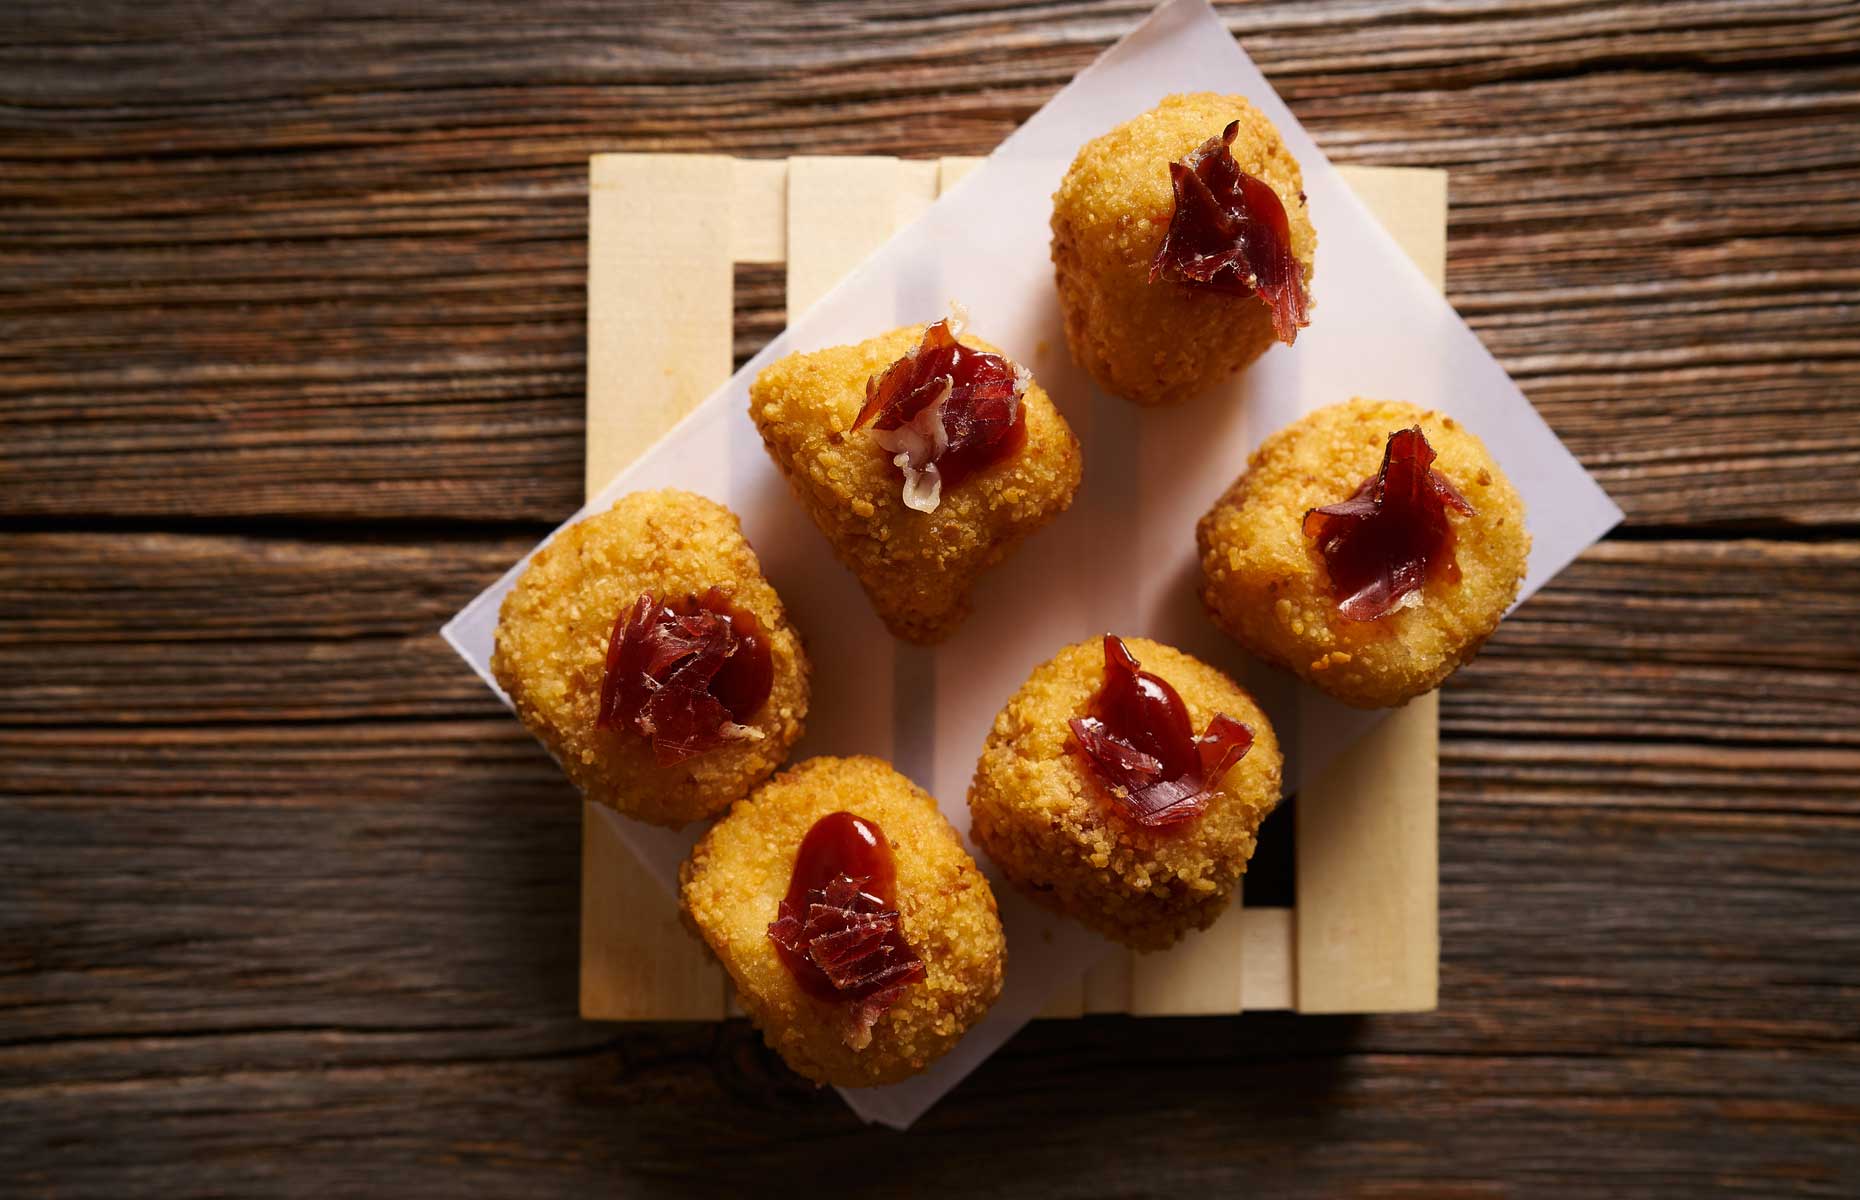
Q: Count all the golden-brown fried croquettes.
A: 6